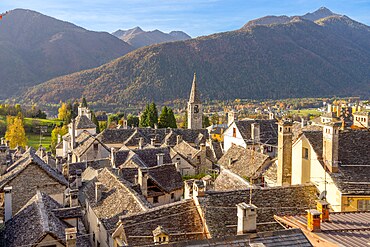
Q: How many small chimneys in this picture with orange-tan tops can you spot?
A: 2